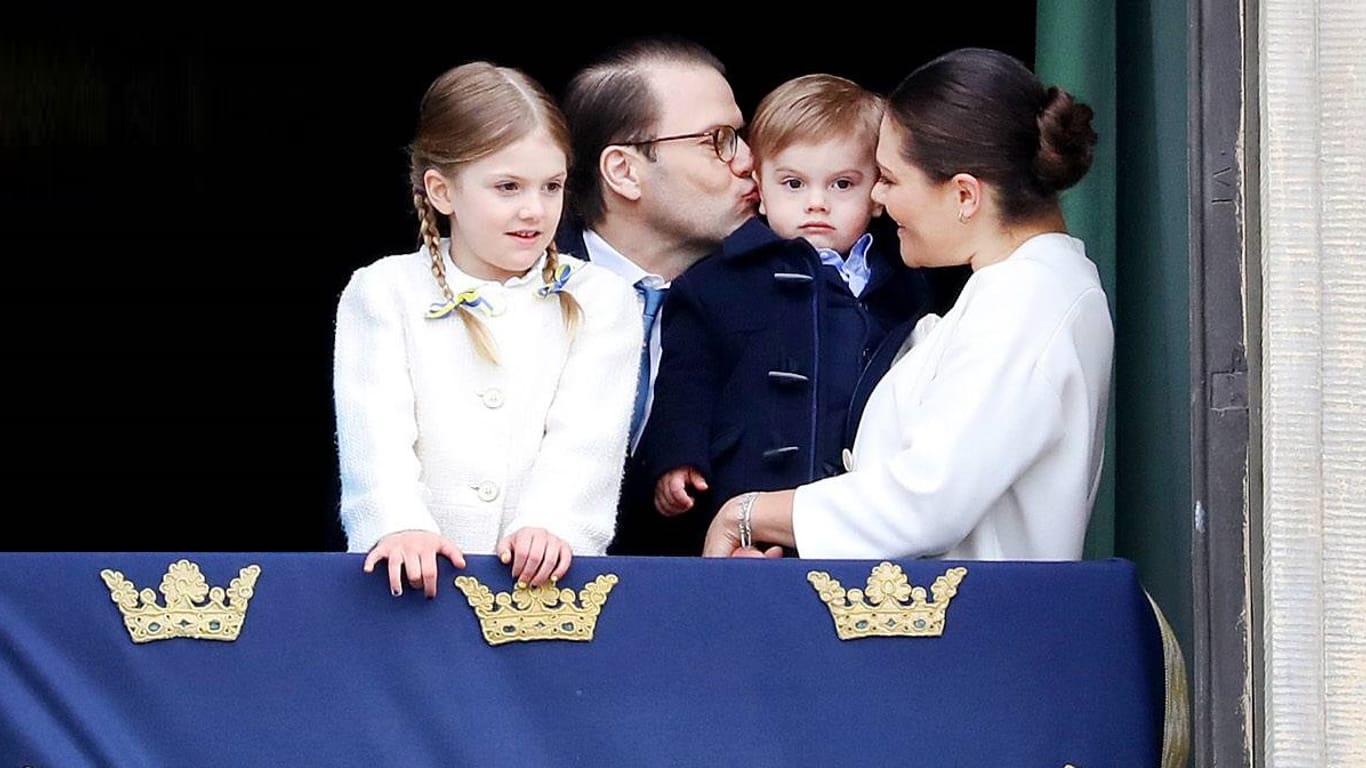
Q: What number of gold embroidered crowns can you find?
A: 3